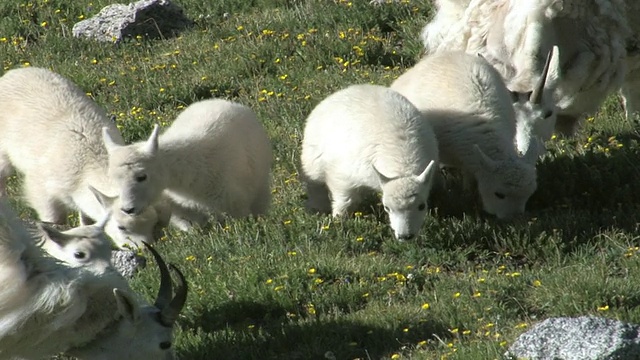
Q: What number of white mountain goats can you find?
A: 7